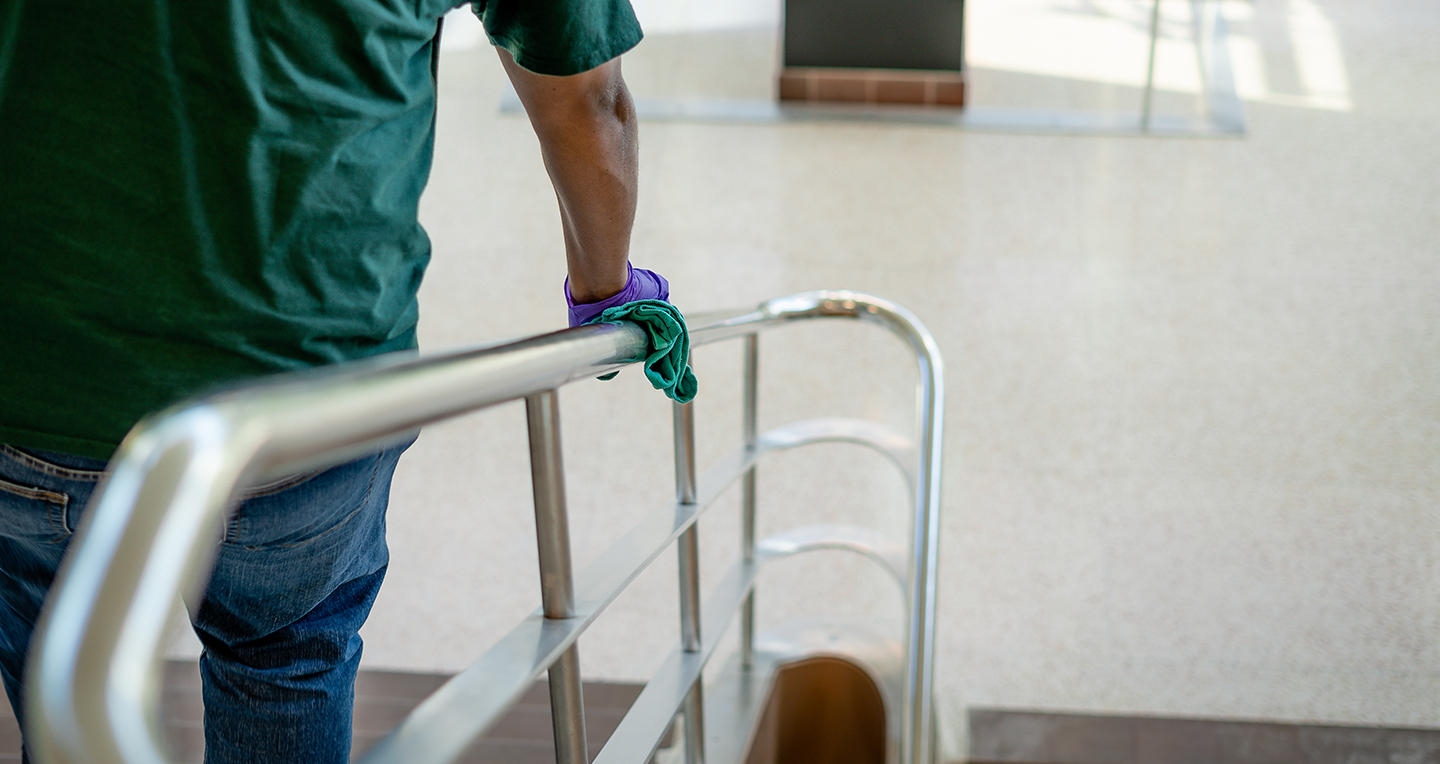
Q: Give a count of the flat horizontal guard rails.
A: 2